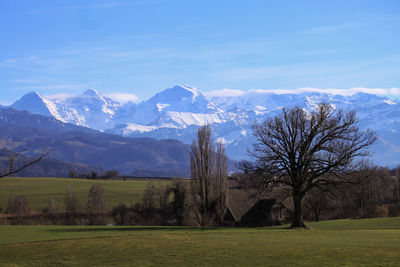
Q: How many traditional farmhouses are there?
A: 1